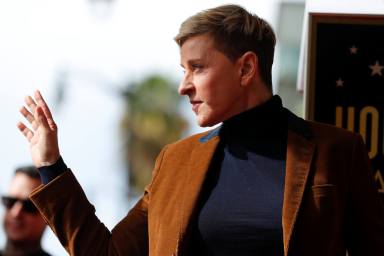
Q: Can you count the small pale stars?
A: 3